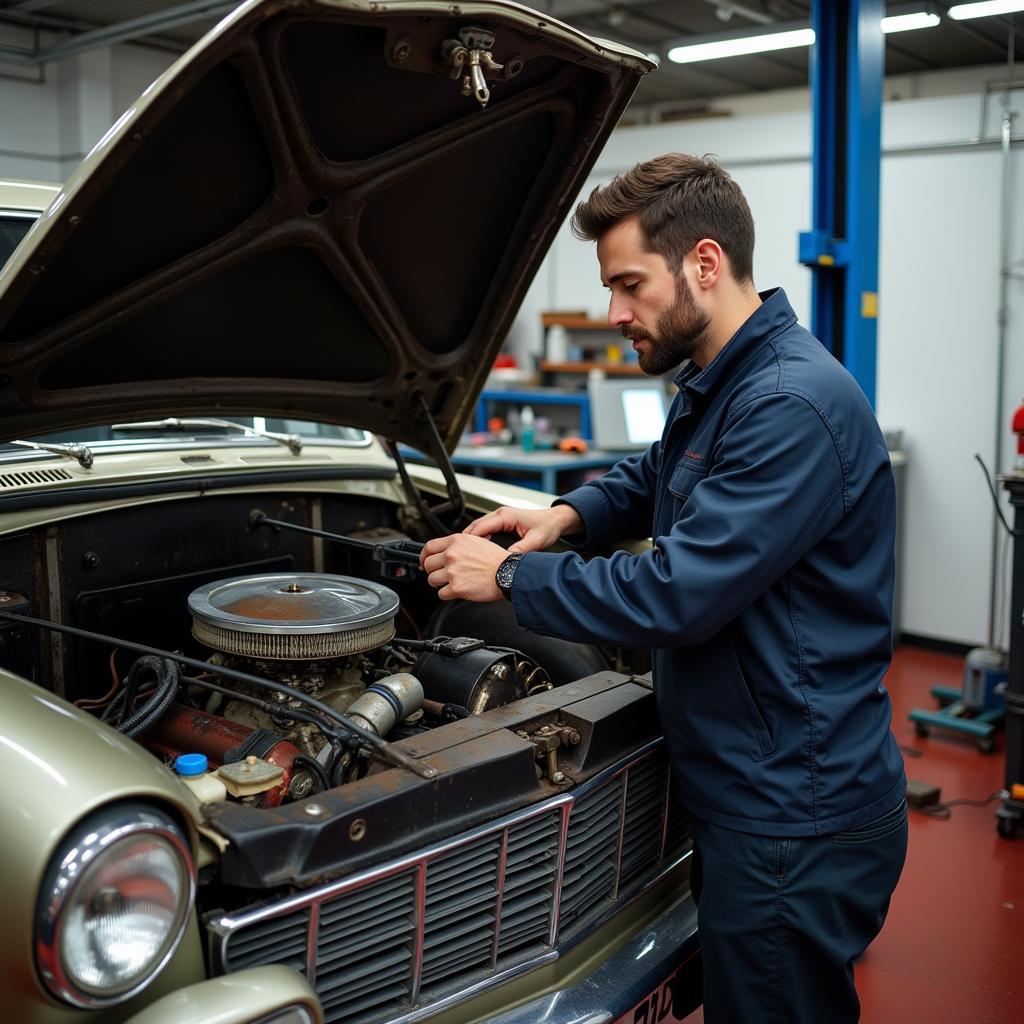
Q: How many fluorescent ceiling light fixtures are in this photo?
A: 3